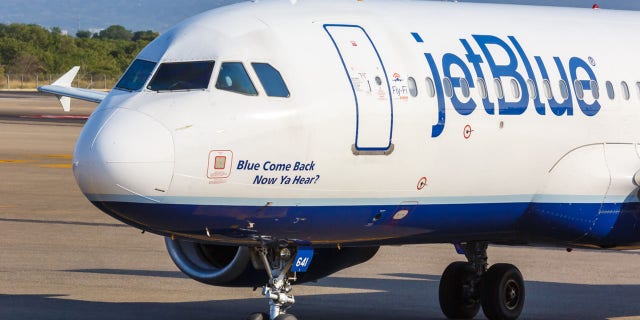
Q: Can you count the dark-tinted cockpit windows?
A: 4